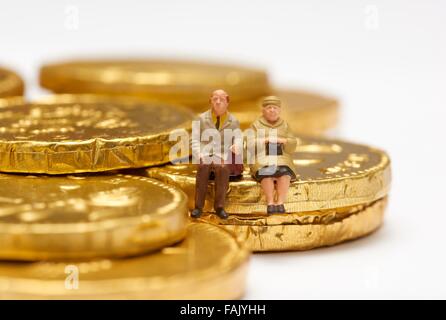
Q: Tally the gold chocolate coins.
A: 8